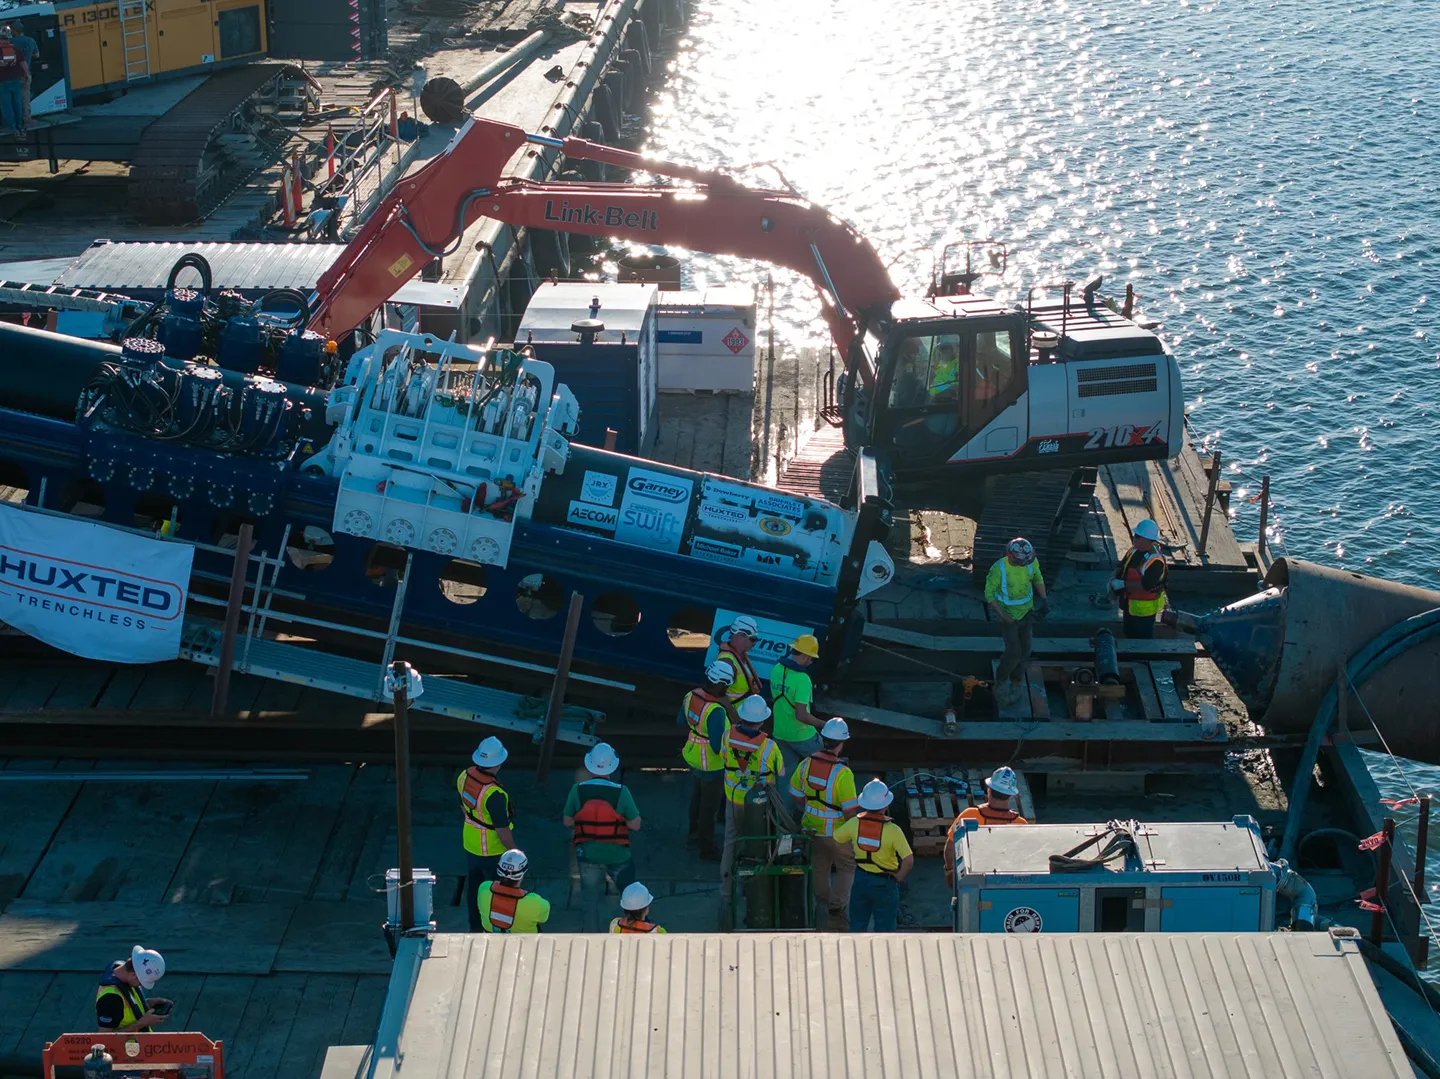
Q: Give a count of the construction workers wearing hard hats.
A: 14